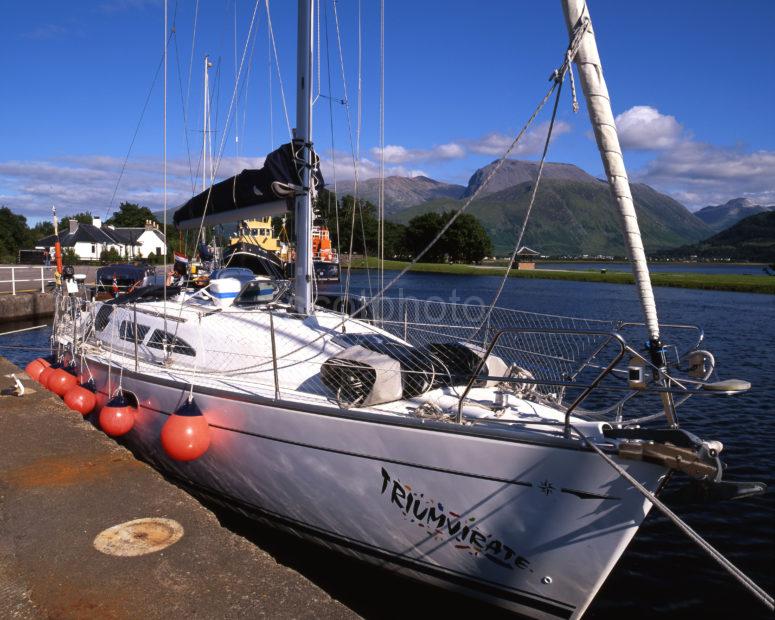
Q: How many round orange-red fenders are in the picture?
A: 6